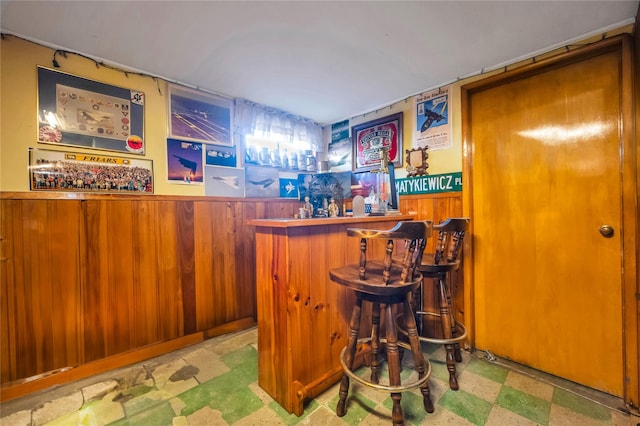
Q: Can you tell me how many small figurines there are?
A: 2